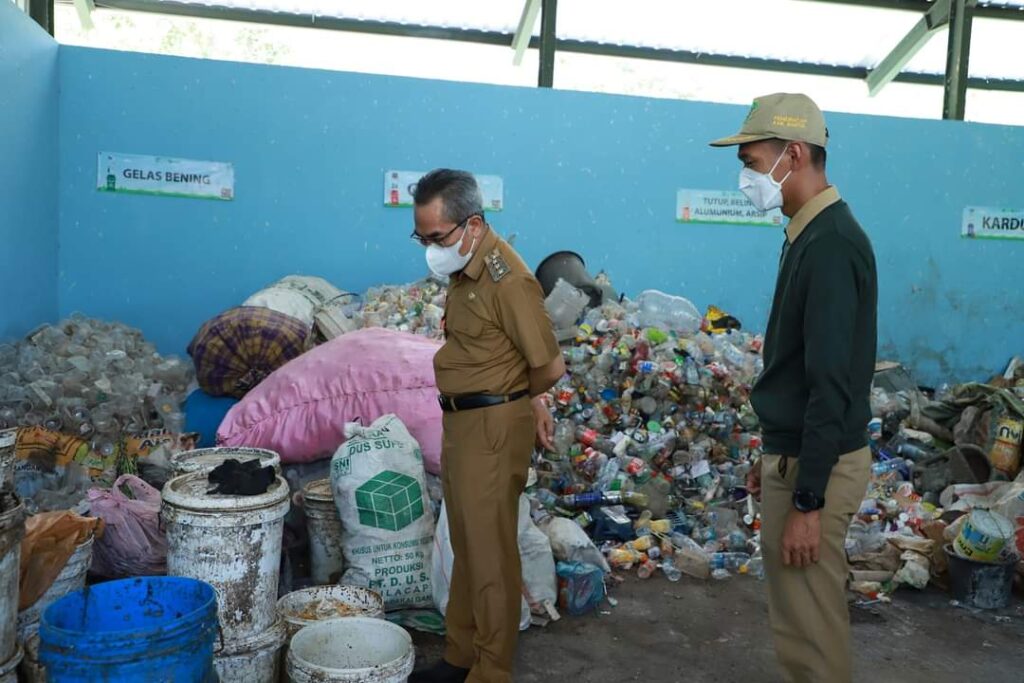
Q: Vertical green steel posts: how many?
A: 3